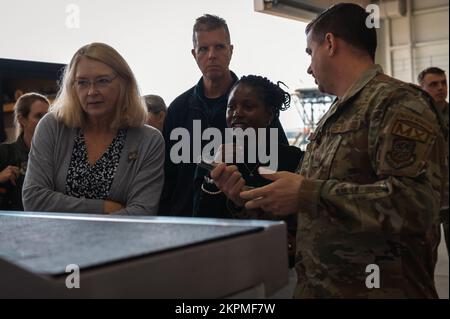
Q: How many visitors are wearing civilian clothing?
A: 3